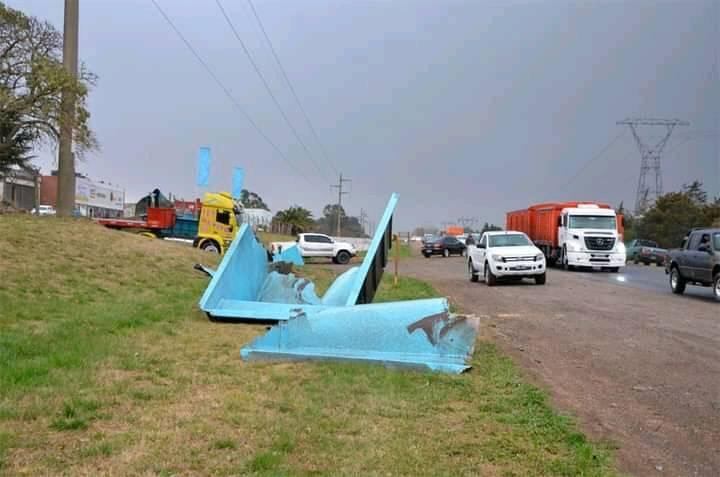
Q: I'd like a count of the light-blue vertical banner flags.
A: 2